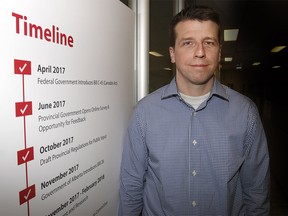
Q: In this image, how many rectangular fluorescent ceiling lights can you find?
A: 8